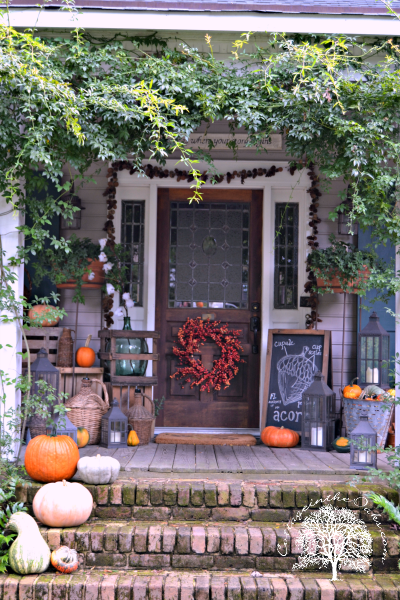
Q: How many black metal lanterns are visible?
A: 6